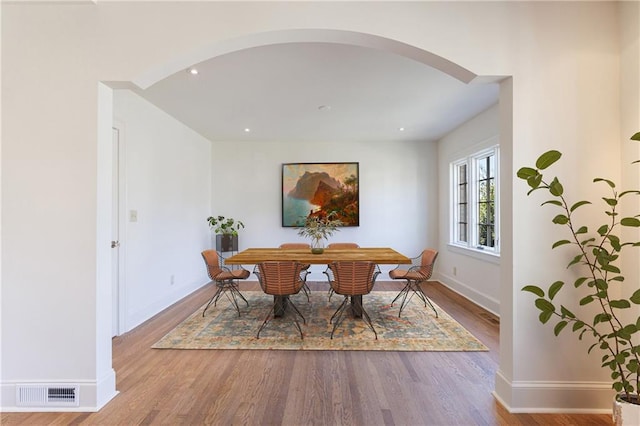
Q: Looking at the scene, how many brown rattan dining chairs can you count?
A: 6